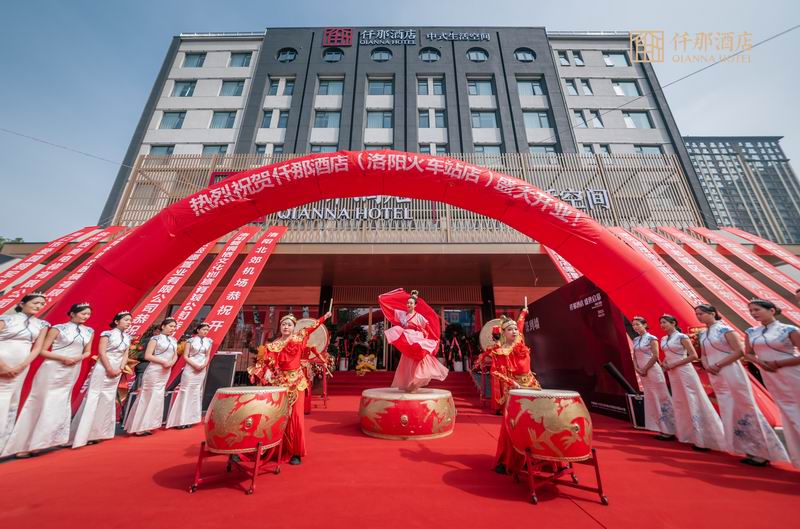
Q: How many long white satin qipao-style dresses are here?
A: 9